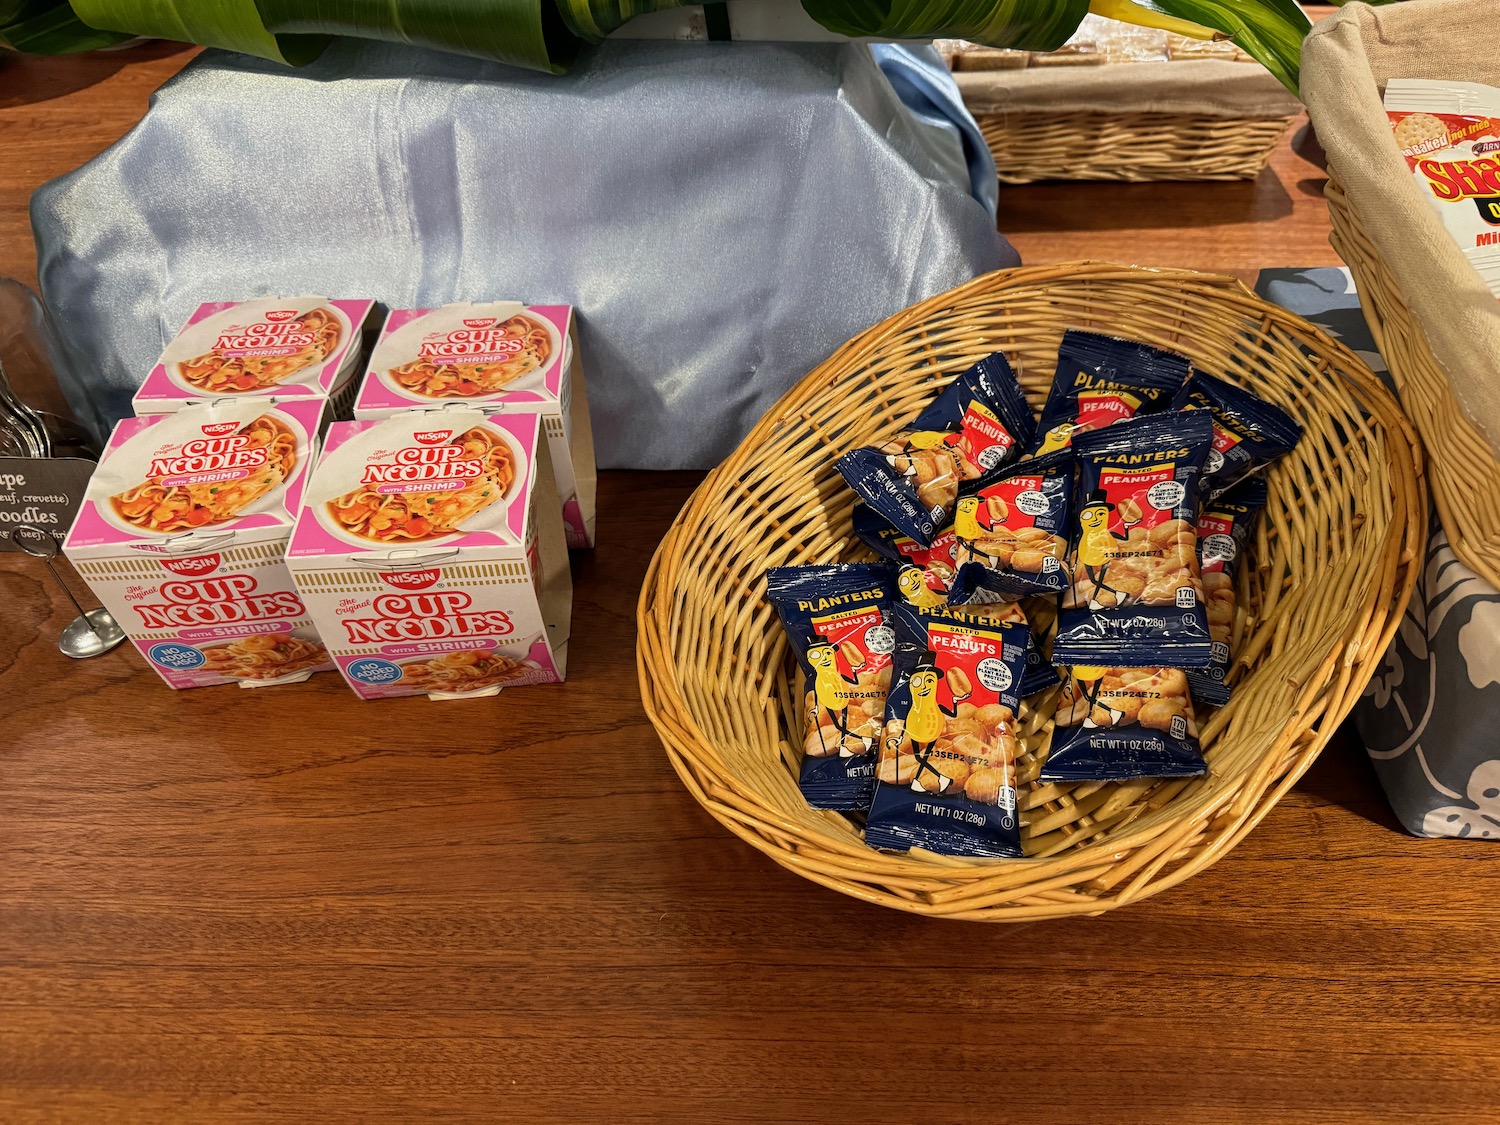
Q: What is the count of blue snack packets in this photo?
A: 10